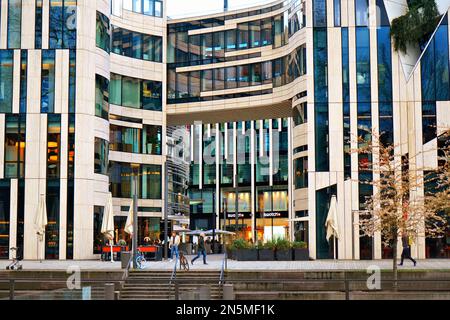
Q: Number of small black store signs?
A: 2